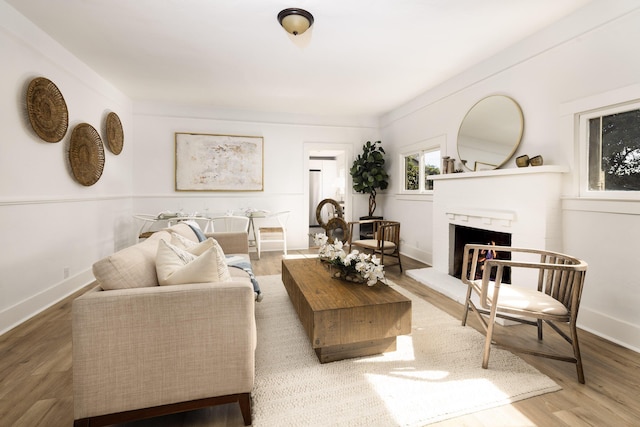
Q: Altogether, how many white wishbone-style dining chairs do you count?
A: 4